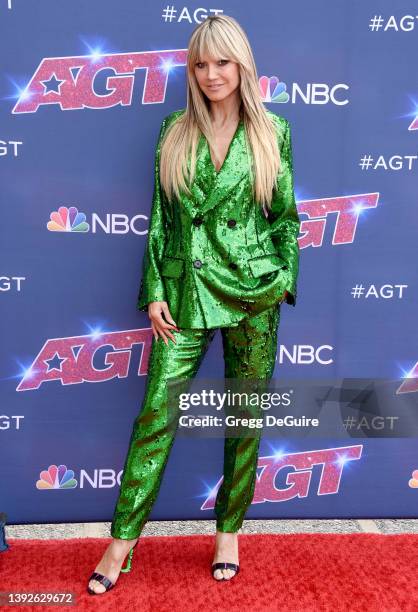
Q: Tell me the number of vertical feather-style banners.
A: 0